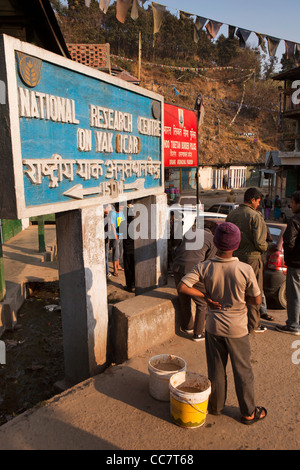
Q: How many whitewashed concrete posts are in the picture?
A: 2